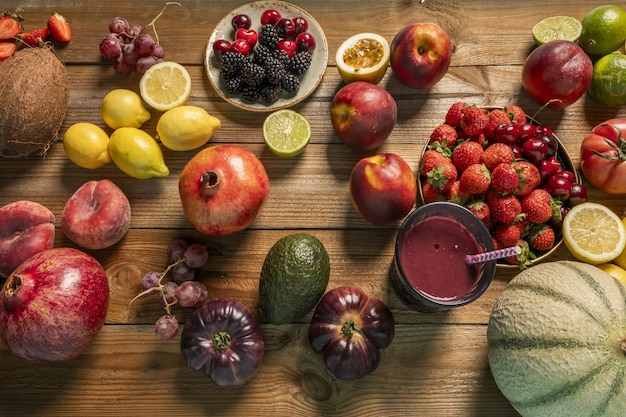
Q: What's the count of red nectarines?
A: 4